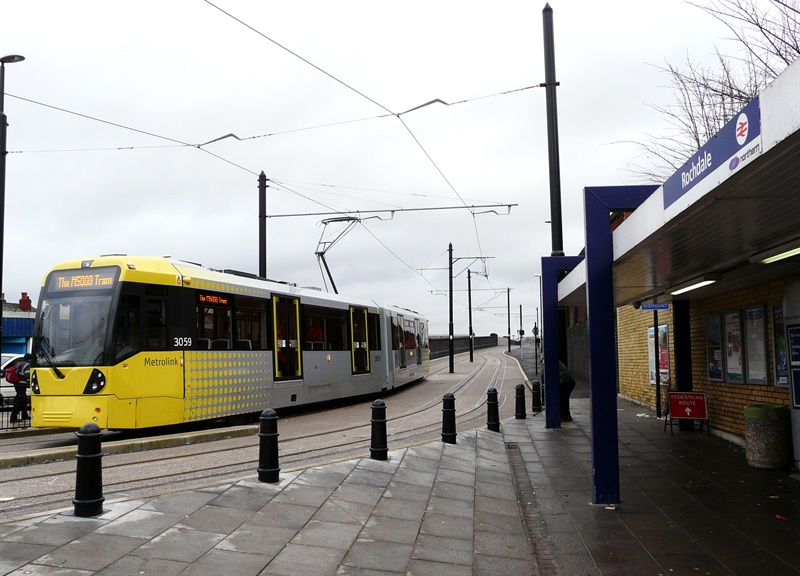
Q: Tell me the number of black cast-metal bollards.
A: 7